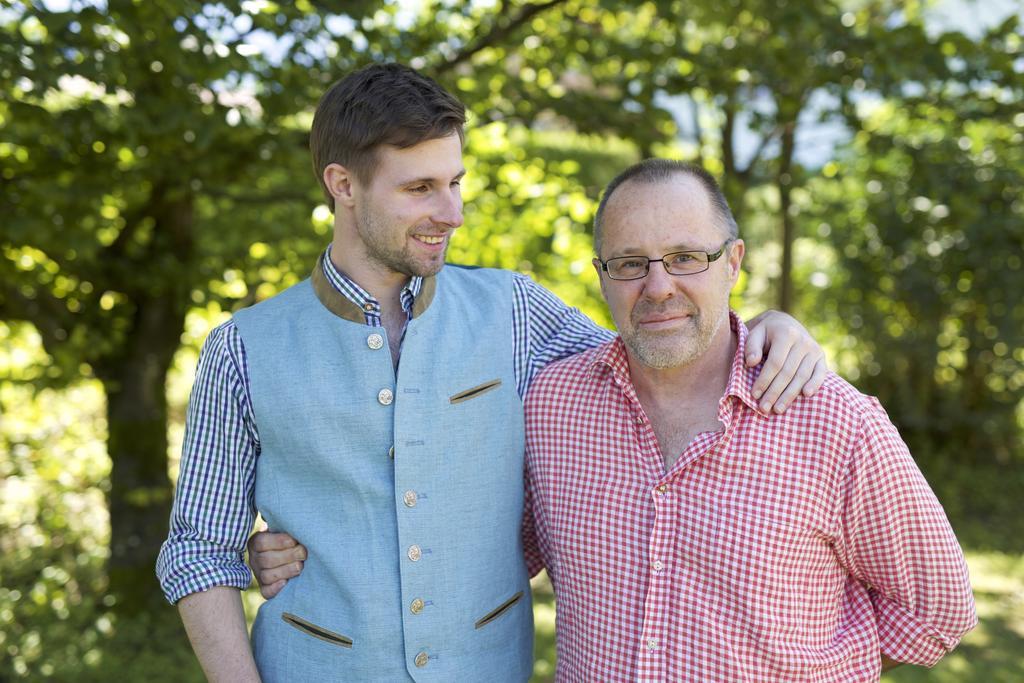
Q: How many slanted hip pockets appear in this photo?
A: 2